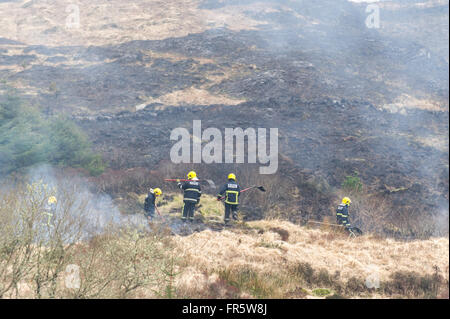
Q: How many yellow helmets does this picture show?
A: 5